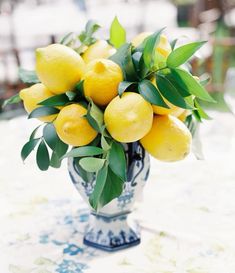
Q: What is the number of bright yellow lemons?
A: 9